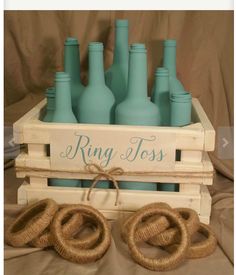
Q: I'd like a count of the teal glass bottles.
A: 9